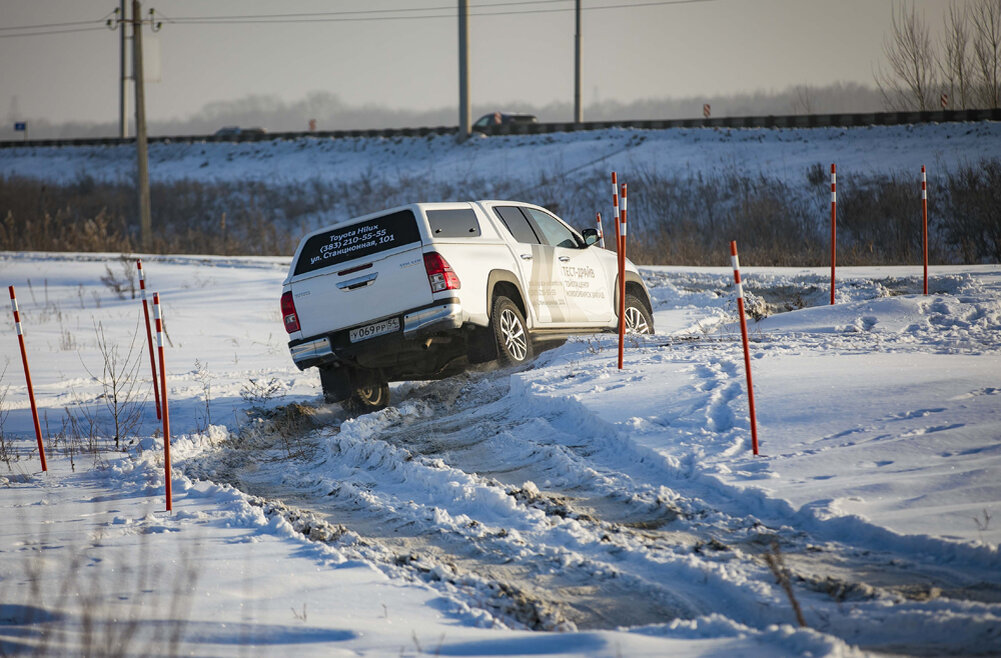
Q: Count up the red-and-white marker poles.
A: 9